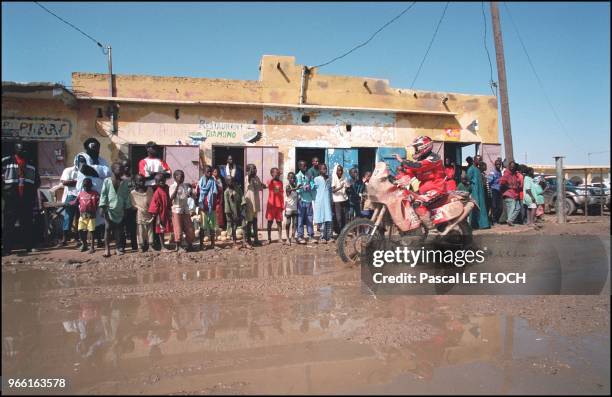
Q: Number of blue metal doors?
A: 2